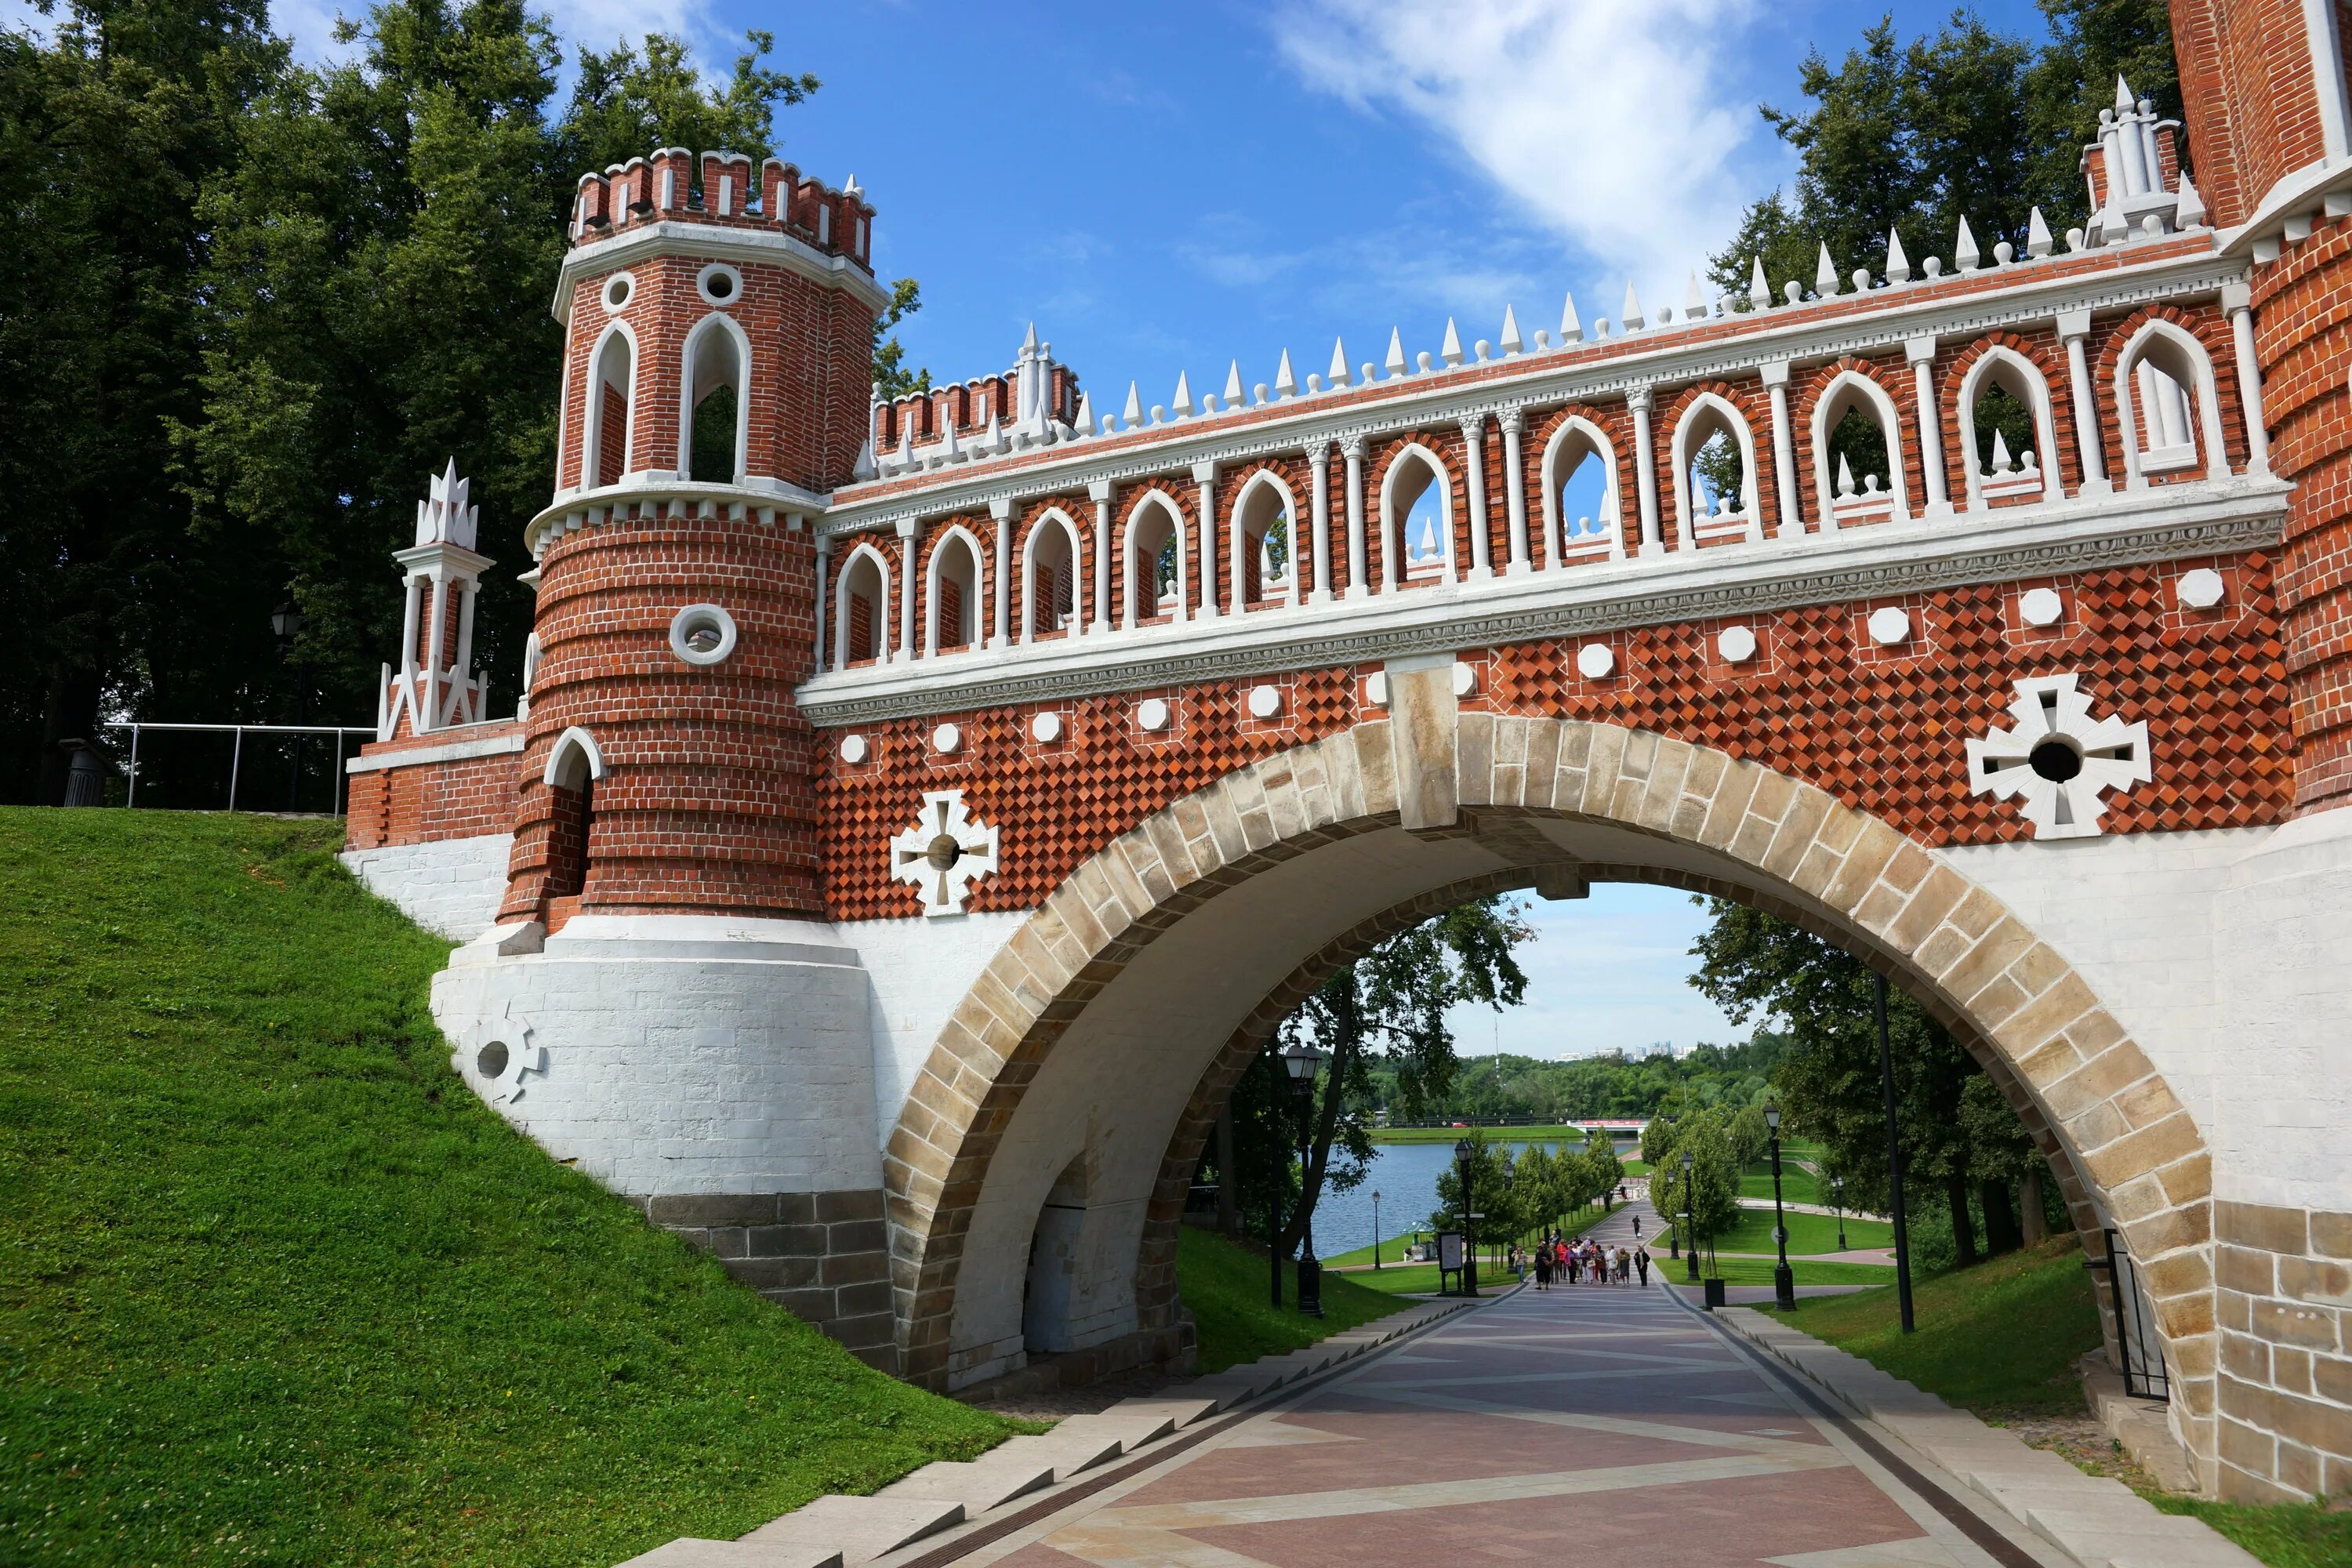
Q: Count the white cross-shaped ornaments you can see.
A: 2